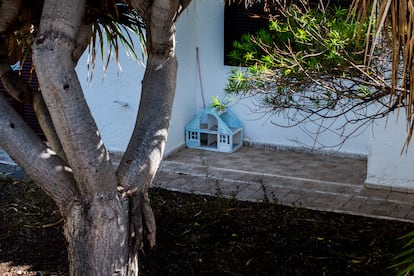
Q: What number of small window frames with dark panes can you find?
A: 2